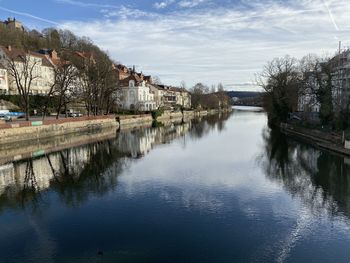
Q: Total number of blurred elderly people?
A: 0